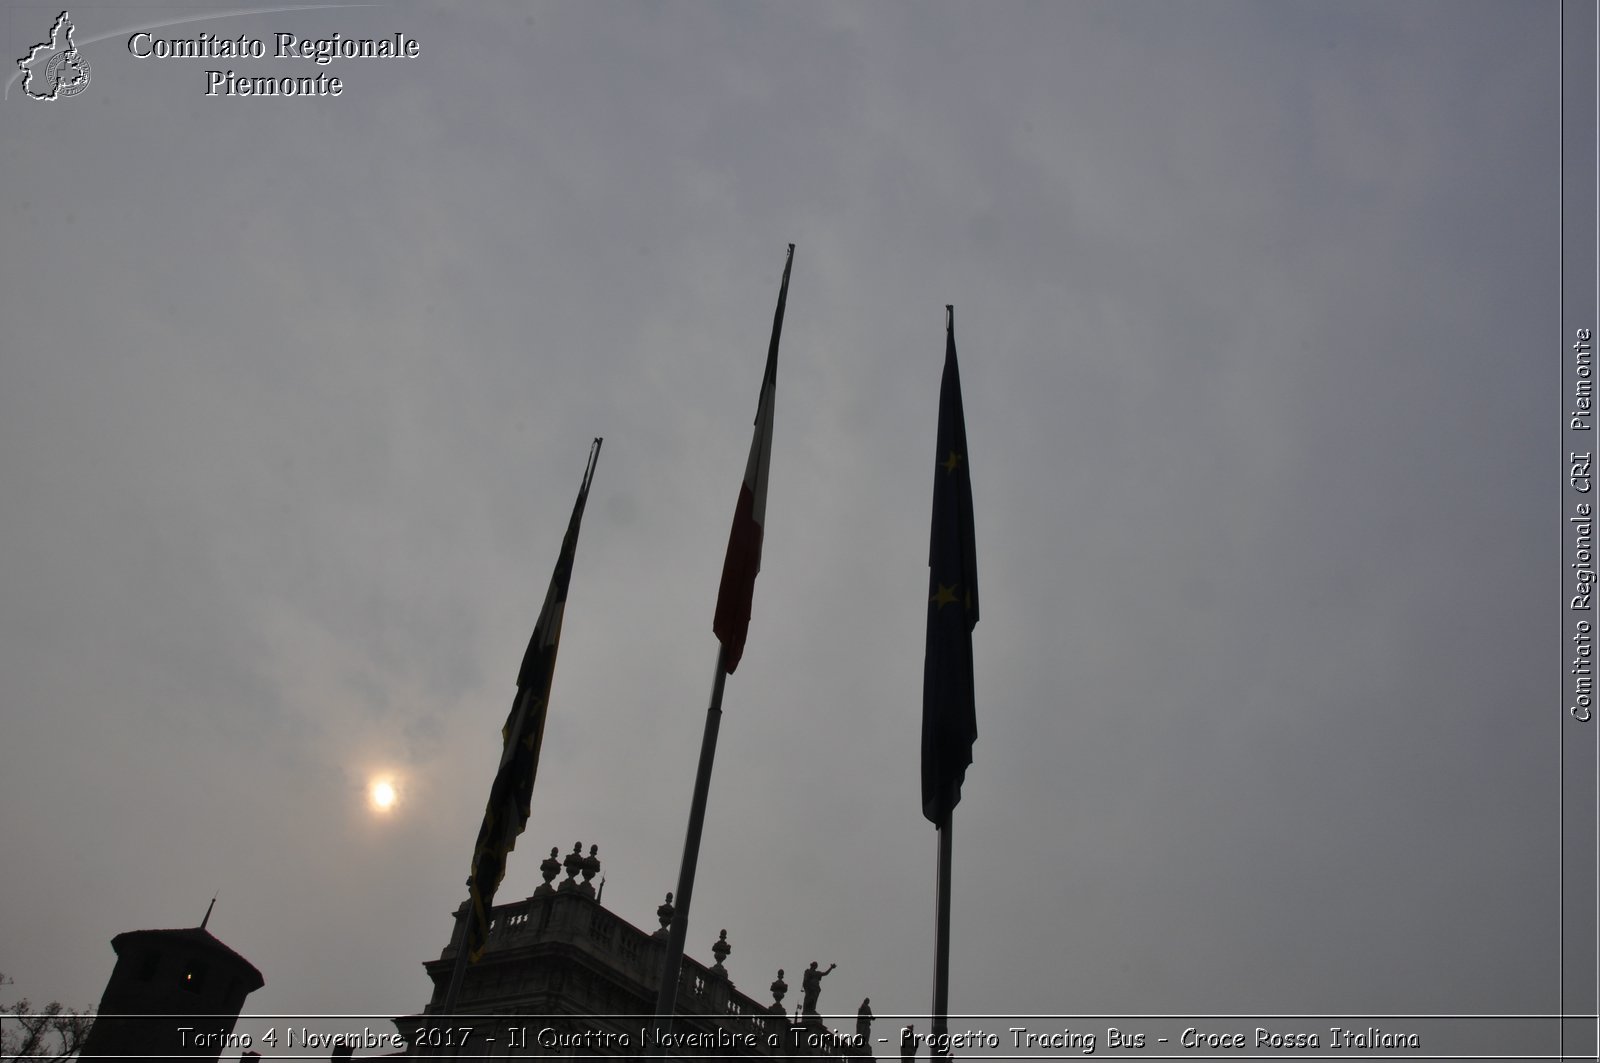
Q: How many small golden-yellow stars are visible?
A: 2